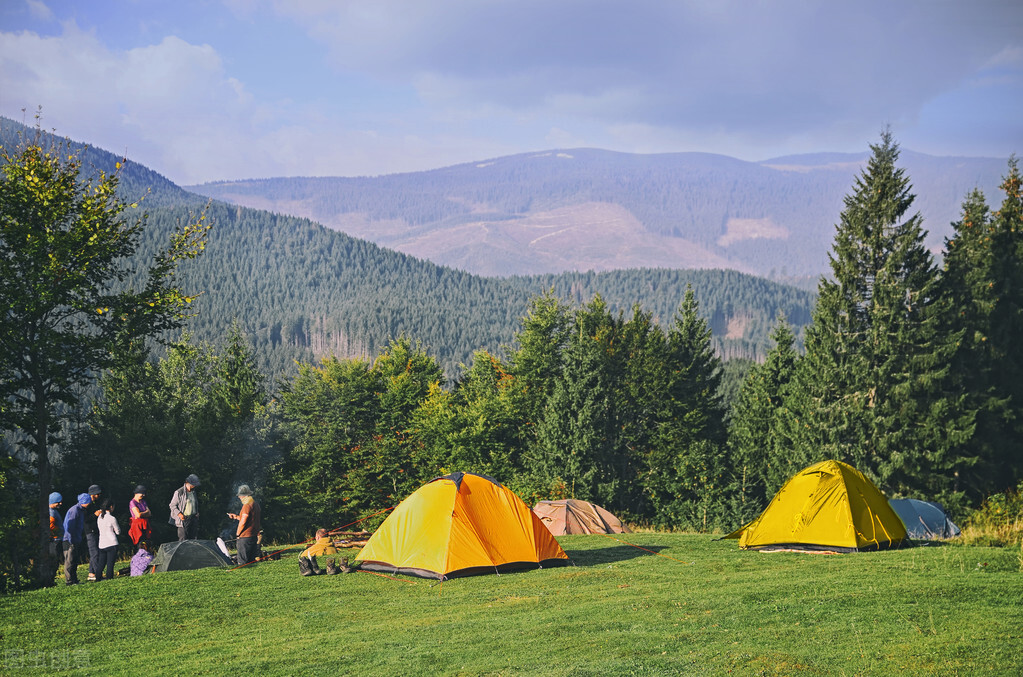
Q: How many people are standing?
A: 7